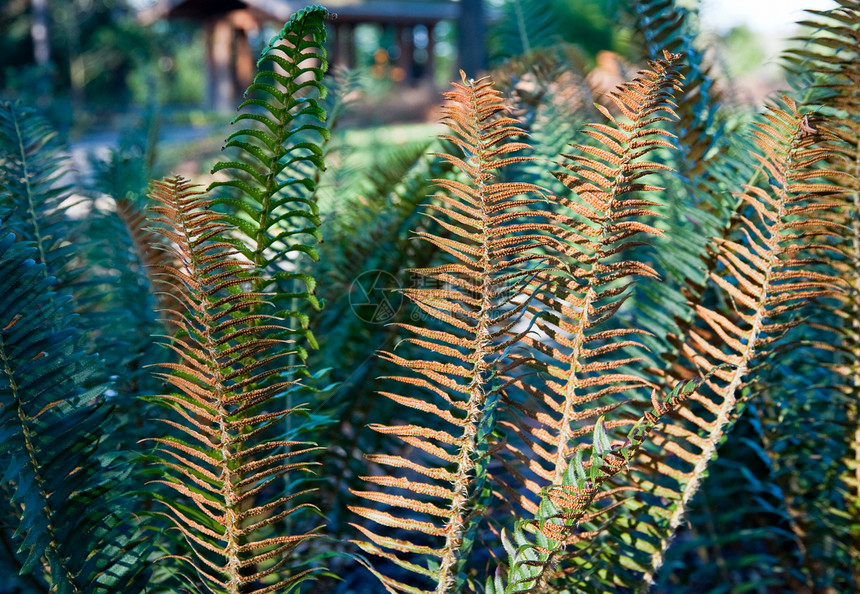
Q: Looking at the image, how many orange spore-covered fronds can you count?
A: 4